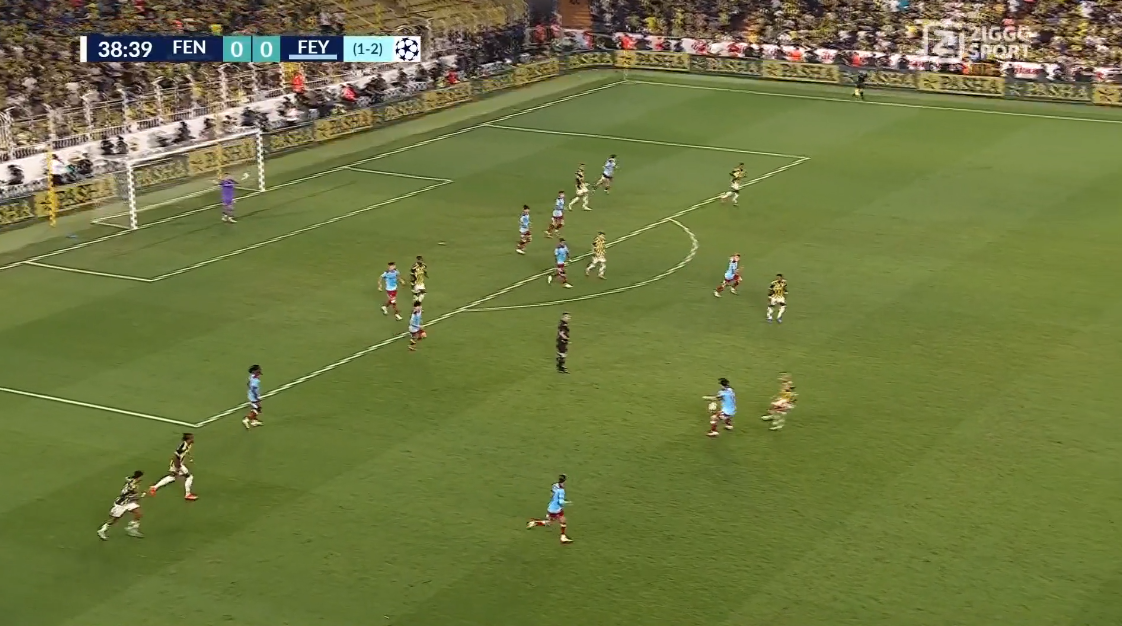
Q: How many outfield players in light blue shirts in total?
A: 10